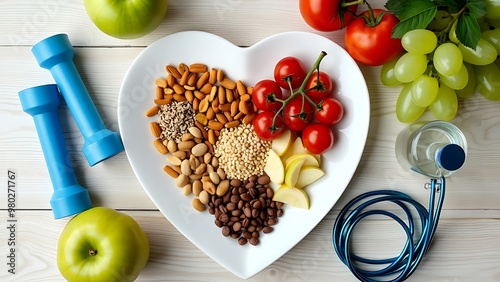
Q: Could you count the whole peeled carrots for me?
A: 0